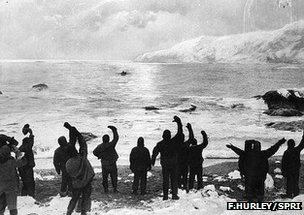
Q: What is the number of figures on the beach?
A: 11